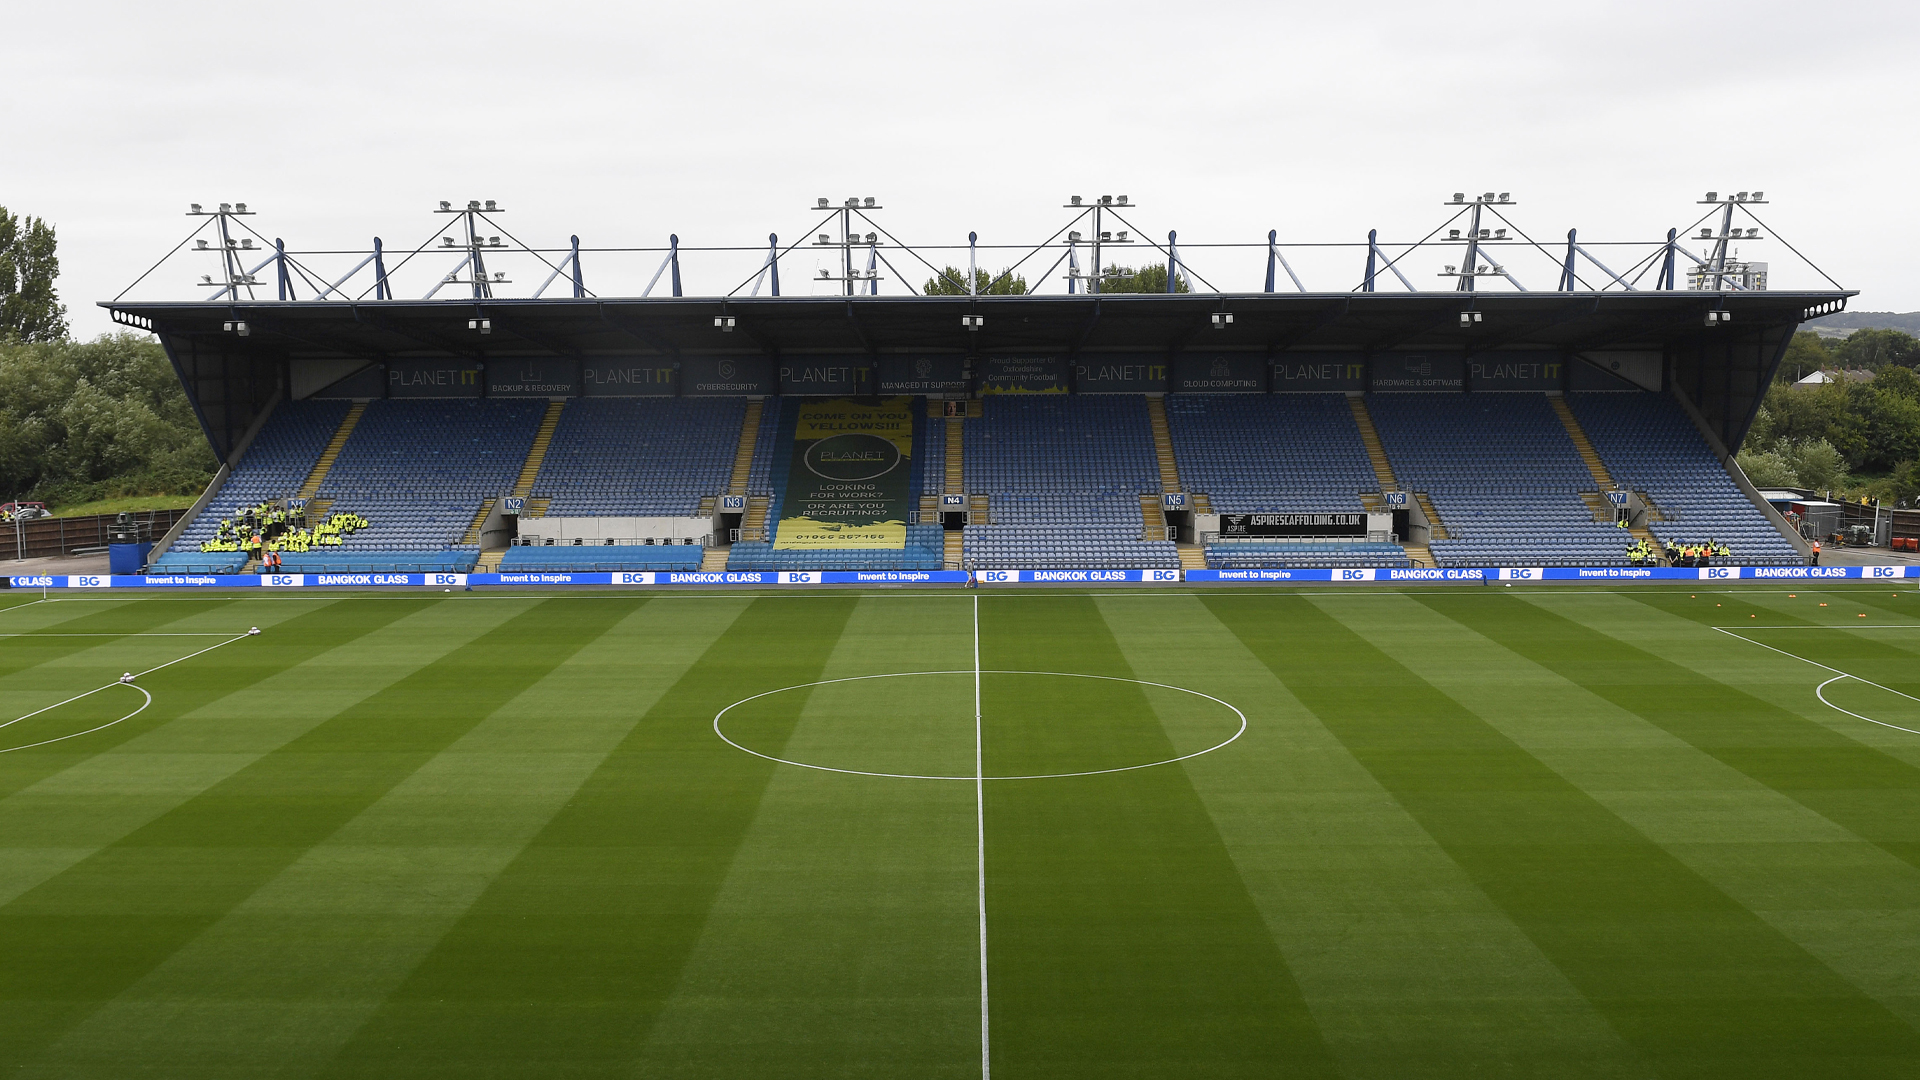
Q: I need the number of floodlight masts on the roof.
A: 6